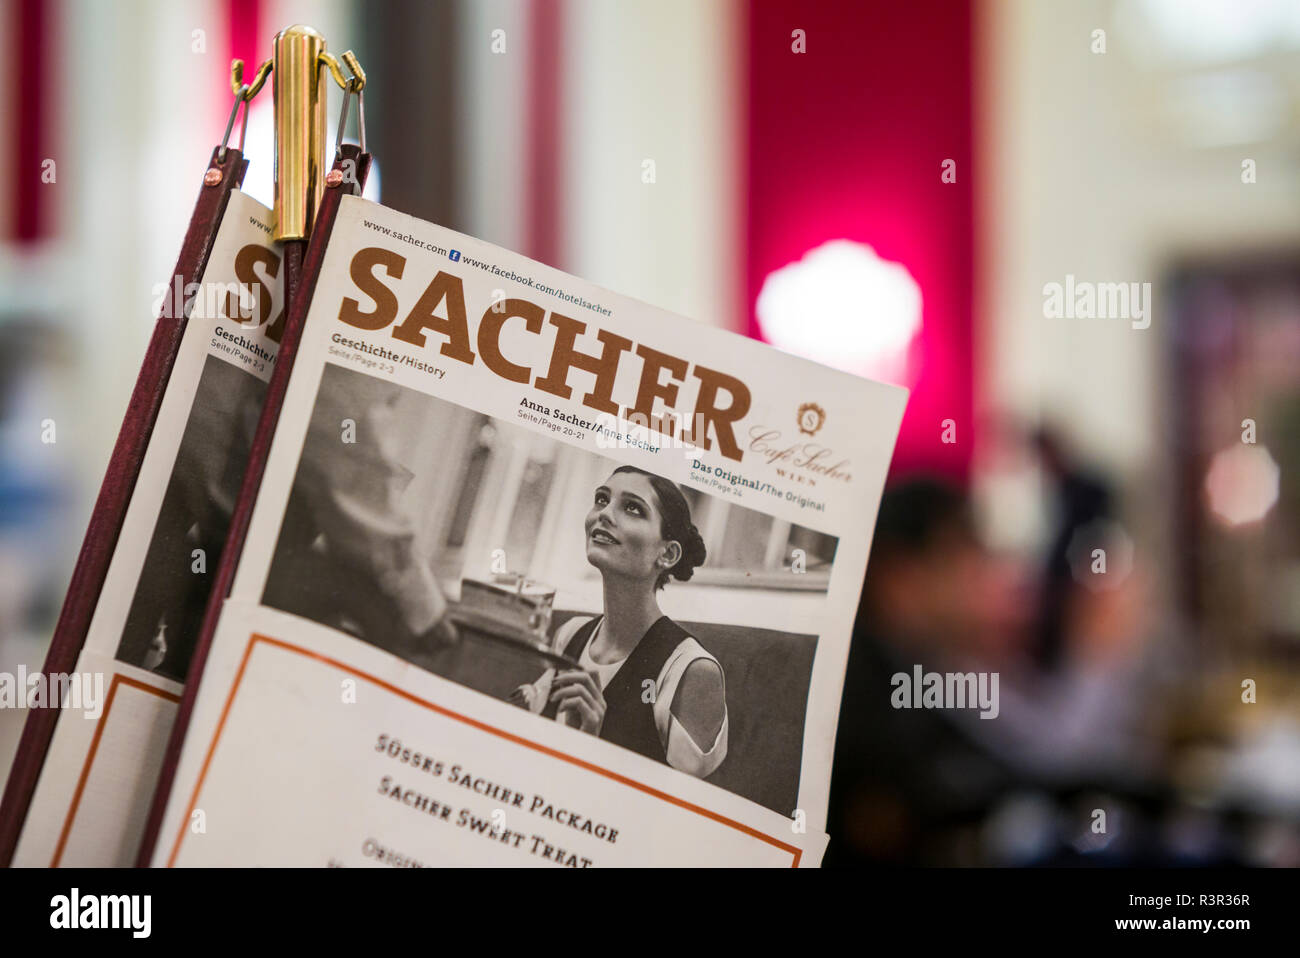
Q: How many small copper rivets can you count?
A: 2